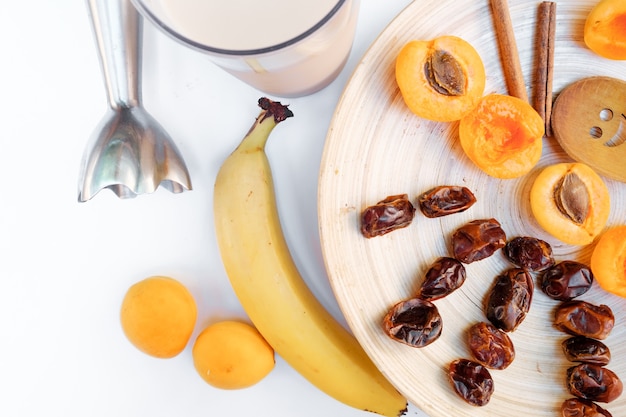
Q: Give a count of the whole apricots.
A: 2